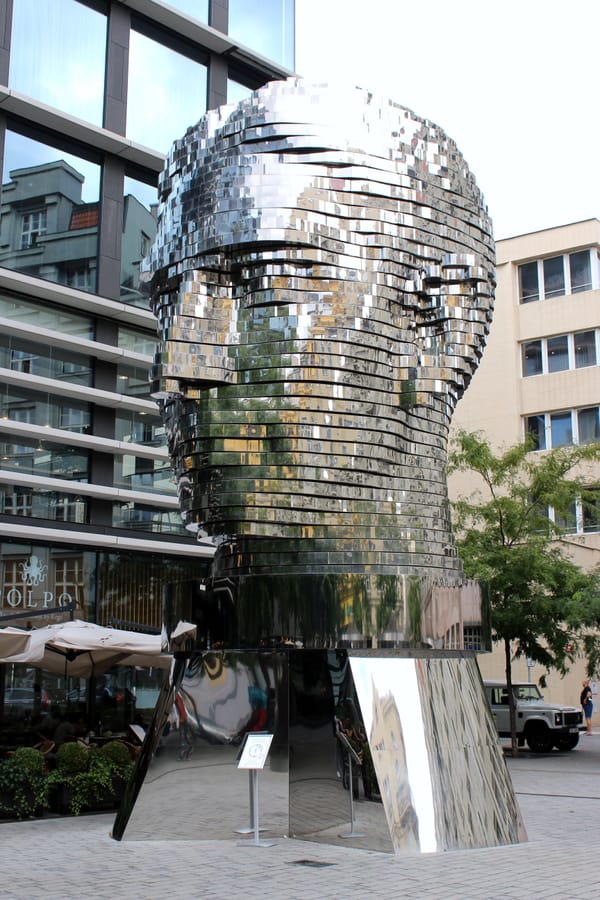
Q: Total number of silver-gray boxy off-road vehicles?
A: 1